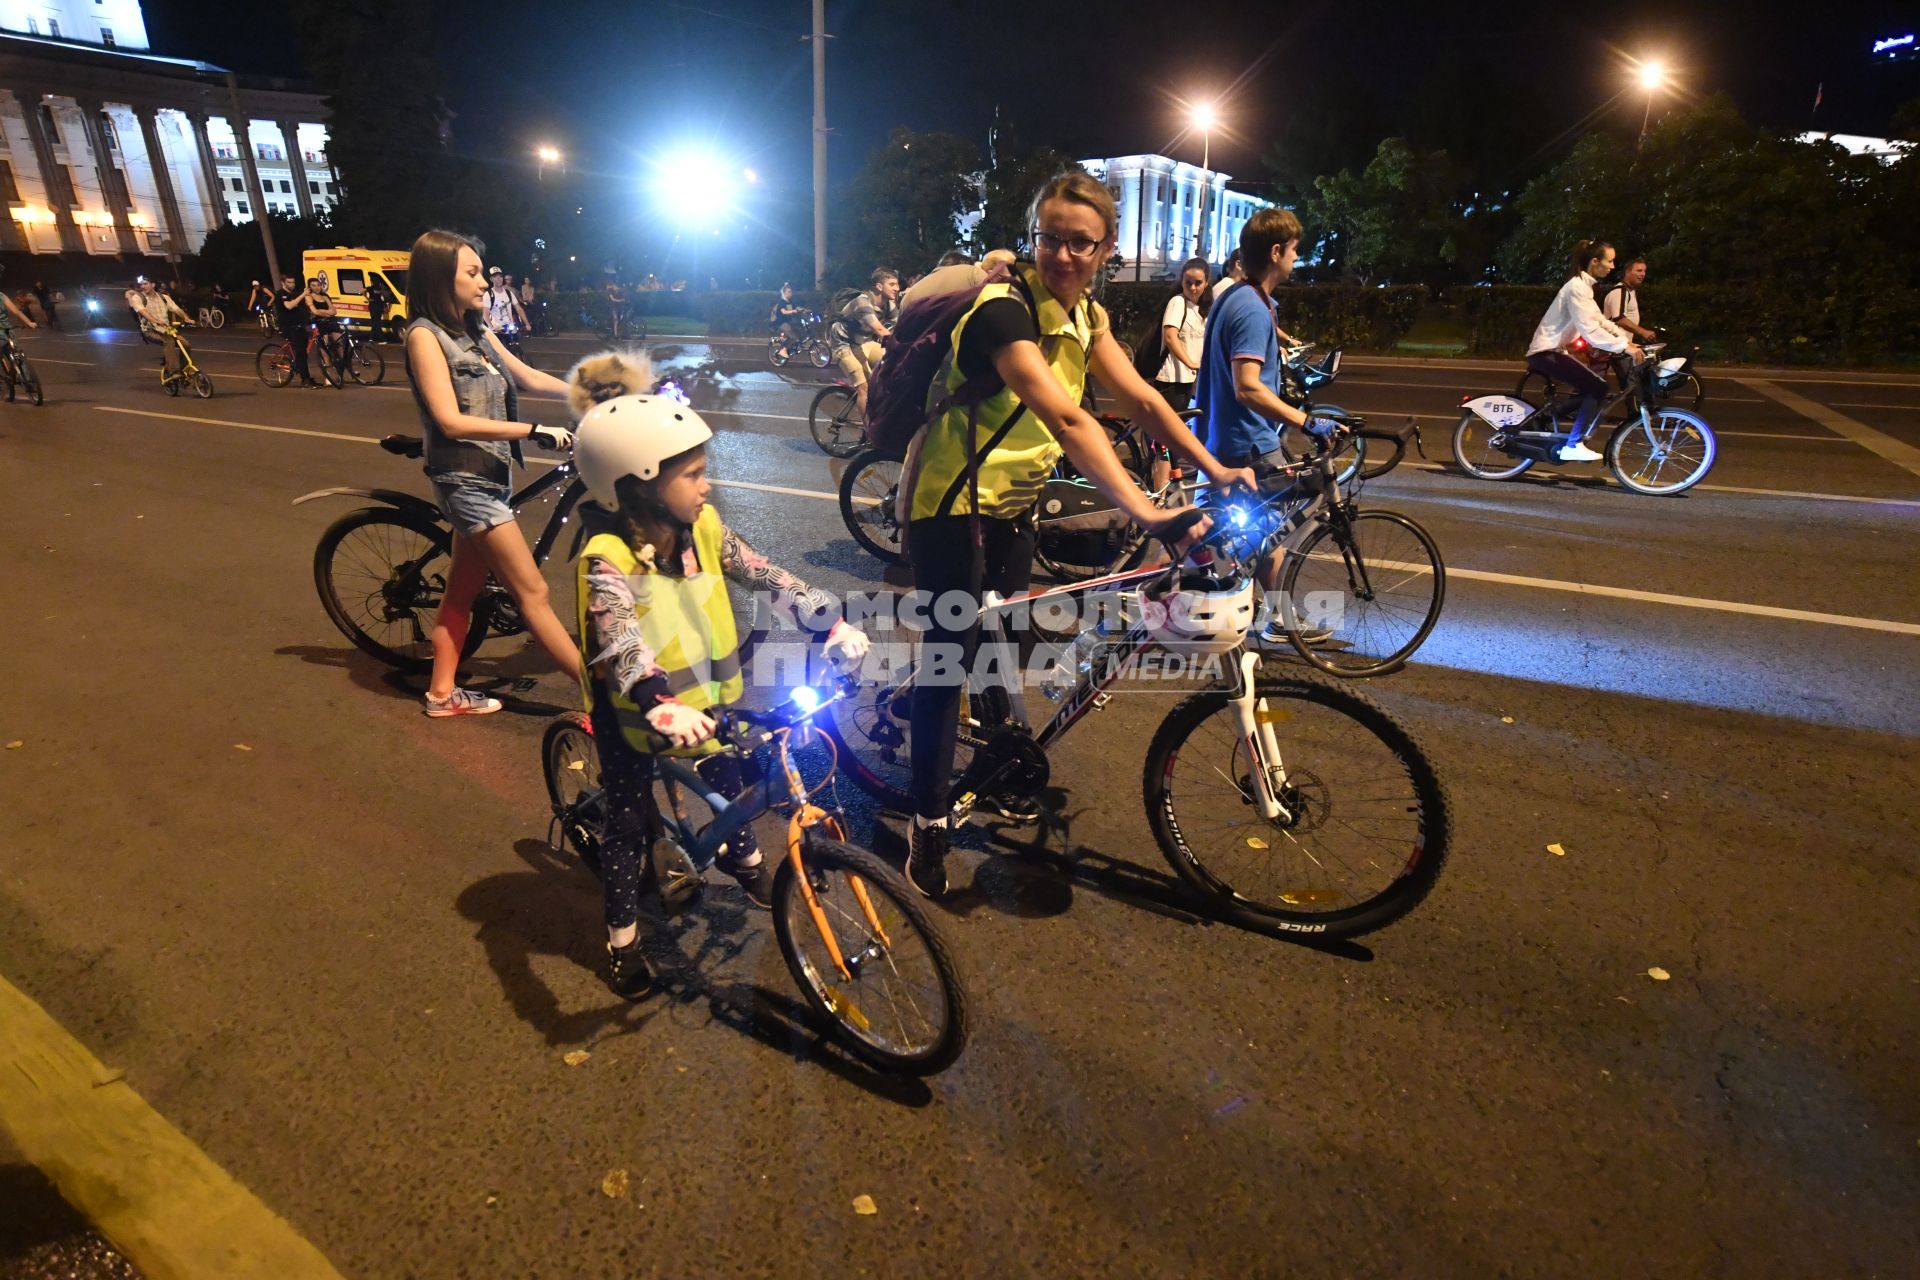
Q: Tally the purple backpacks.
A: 1